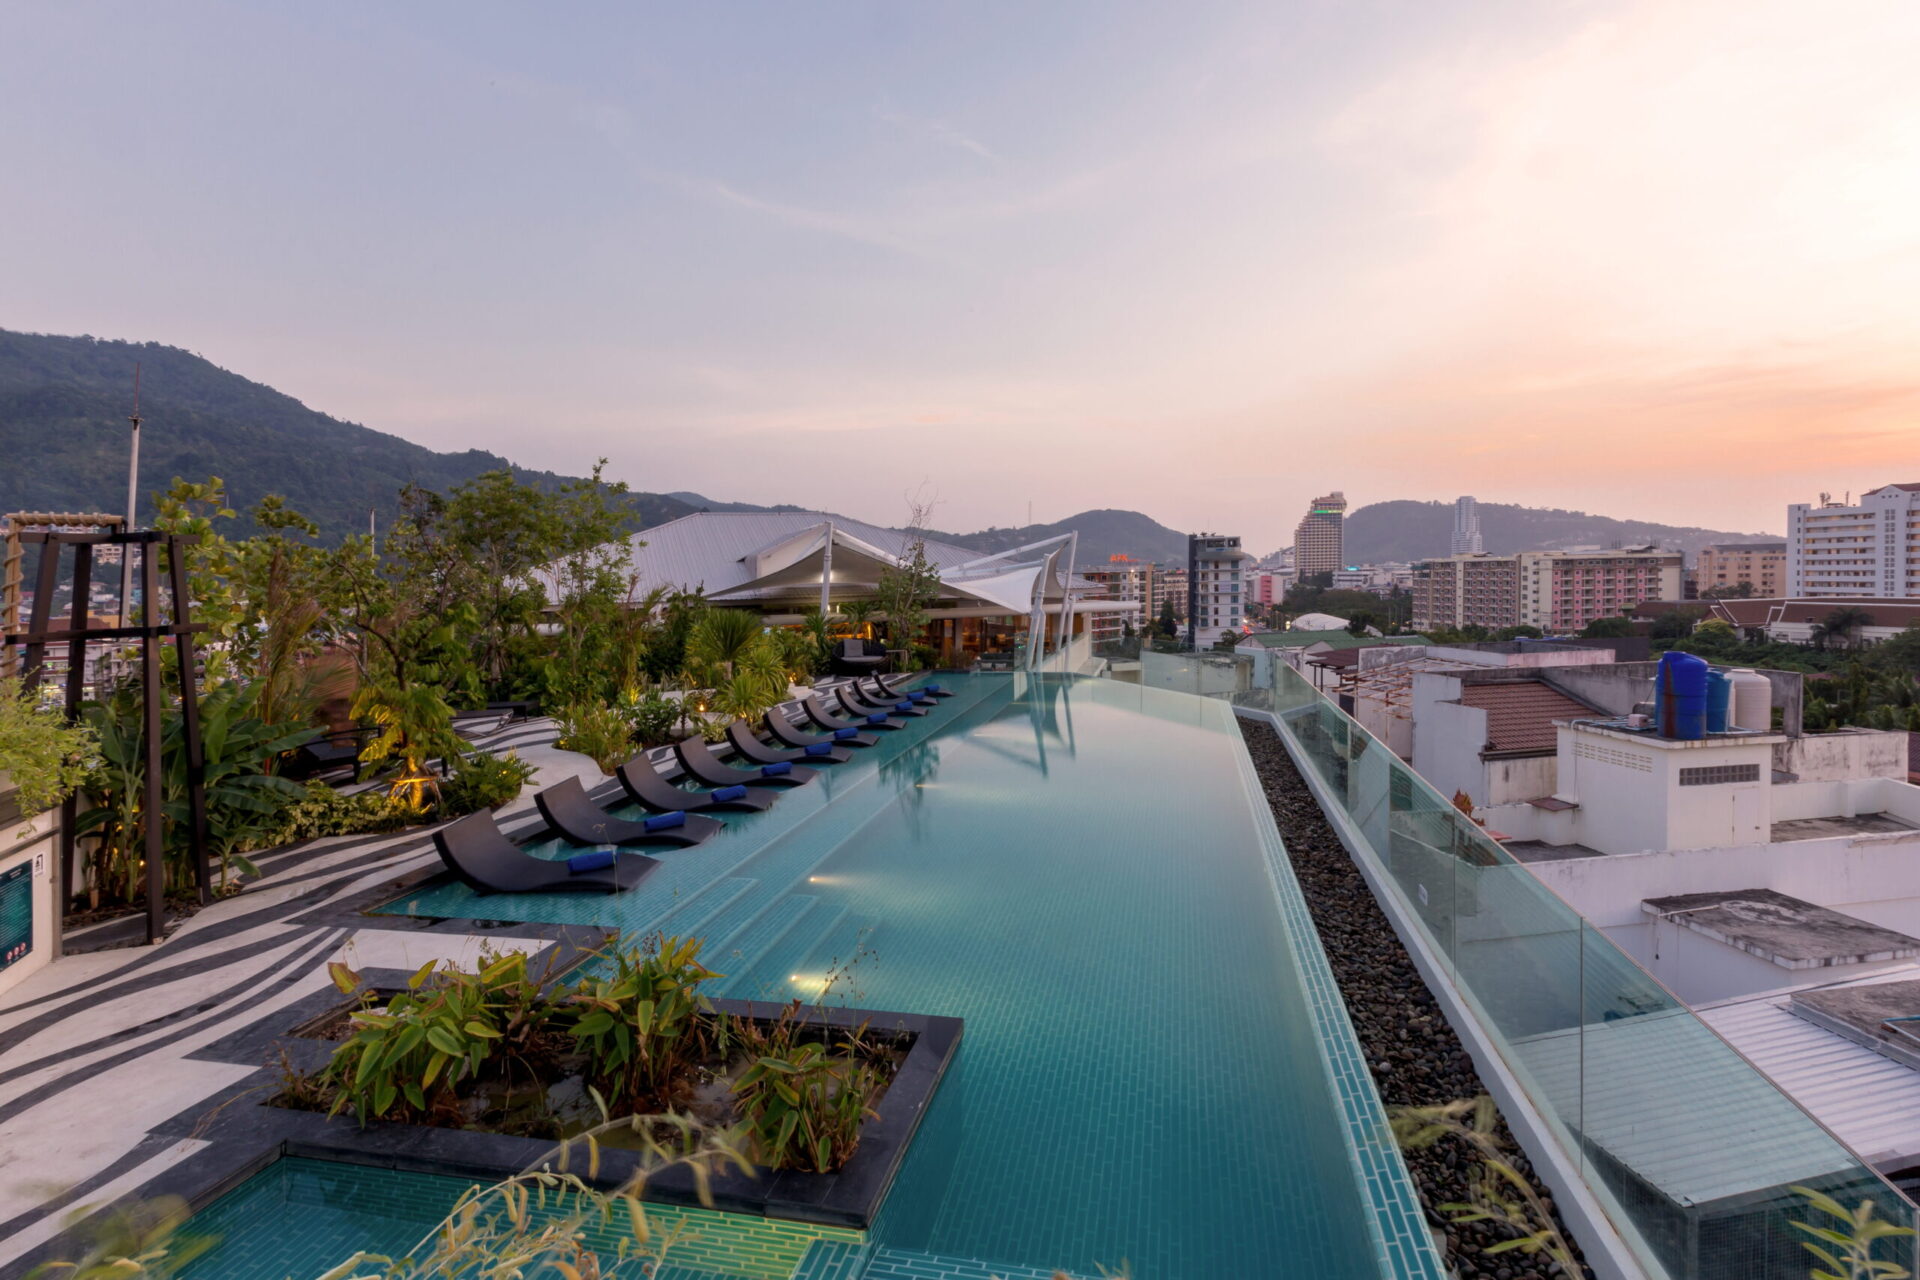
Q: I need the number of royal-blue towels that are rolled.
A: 10